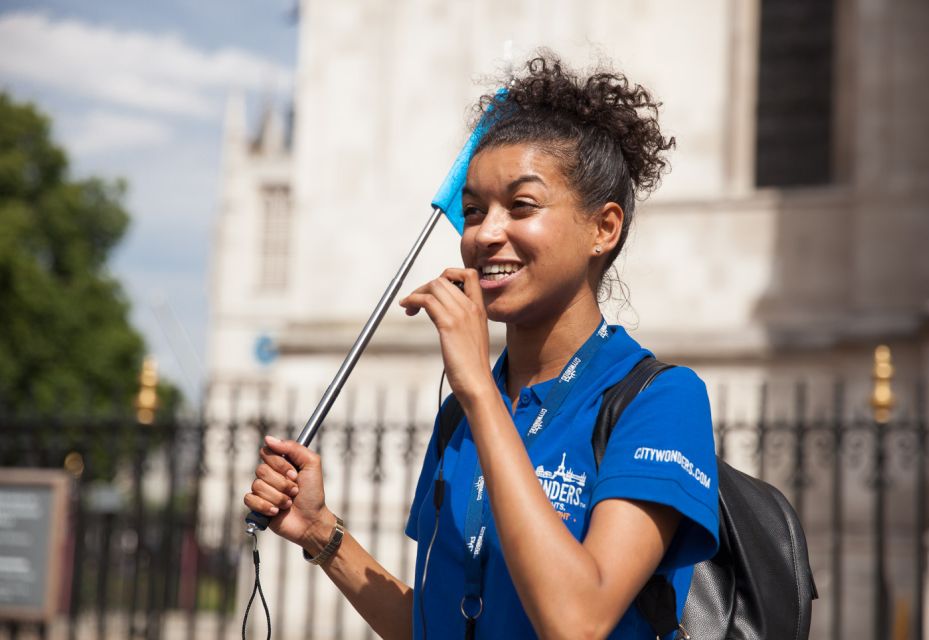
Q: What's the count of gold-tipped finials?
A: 2